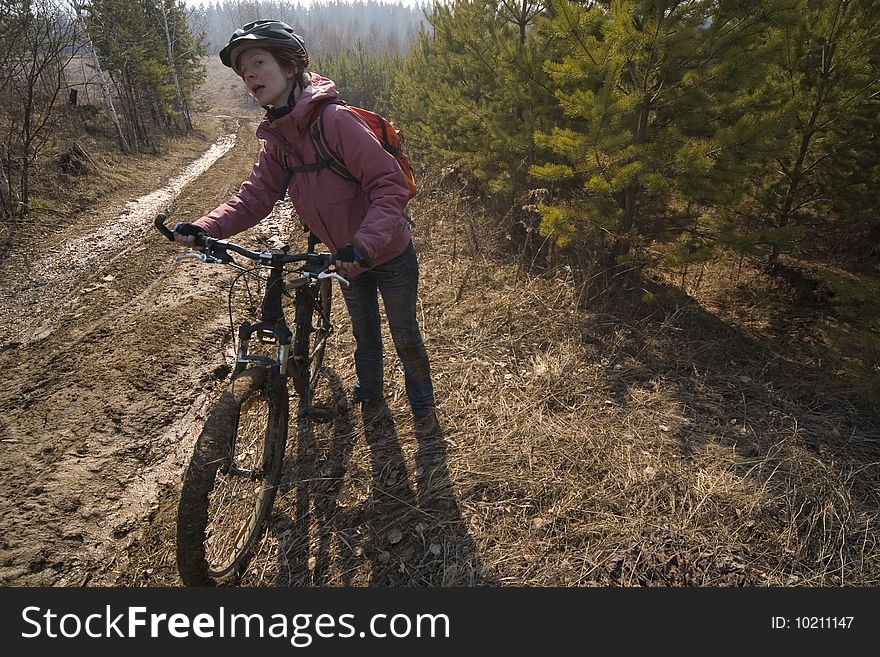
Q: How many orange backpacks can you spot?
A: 1